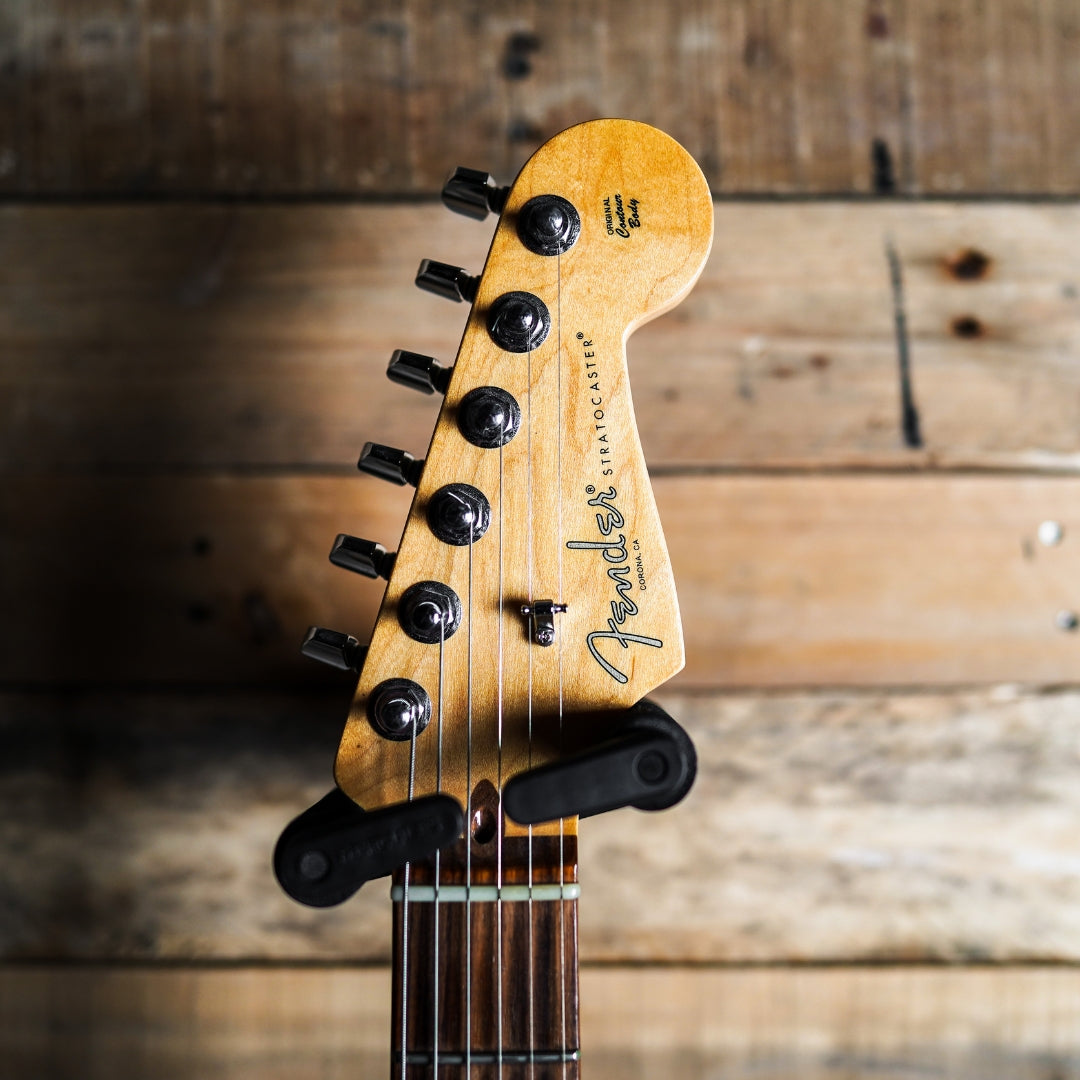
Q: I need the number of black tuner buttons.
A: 6